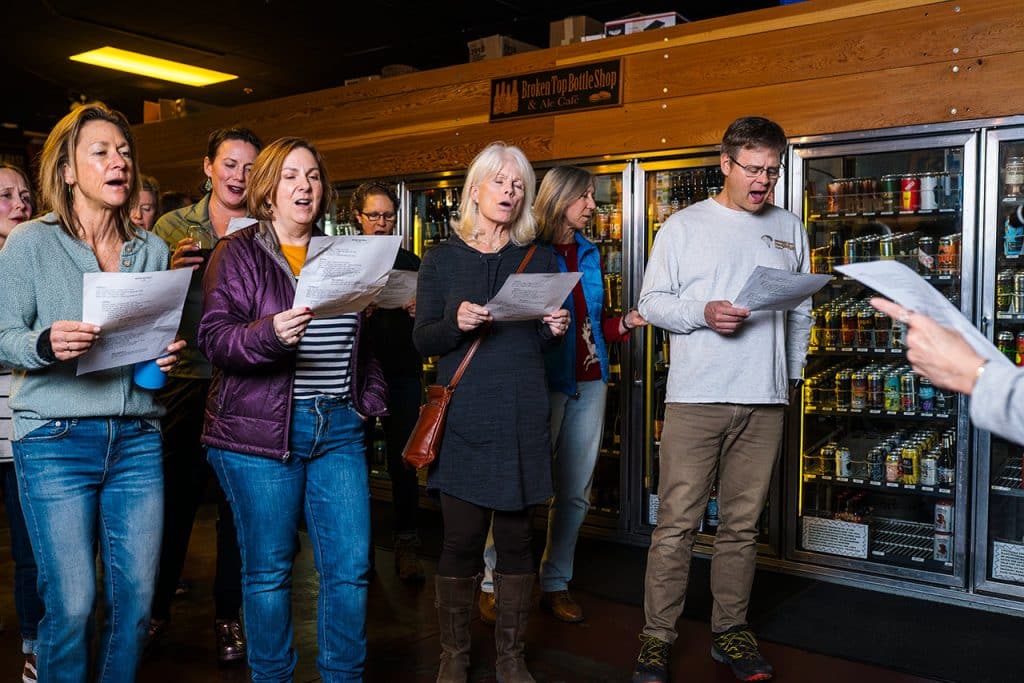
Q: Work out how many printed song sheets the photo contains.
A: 7